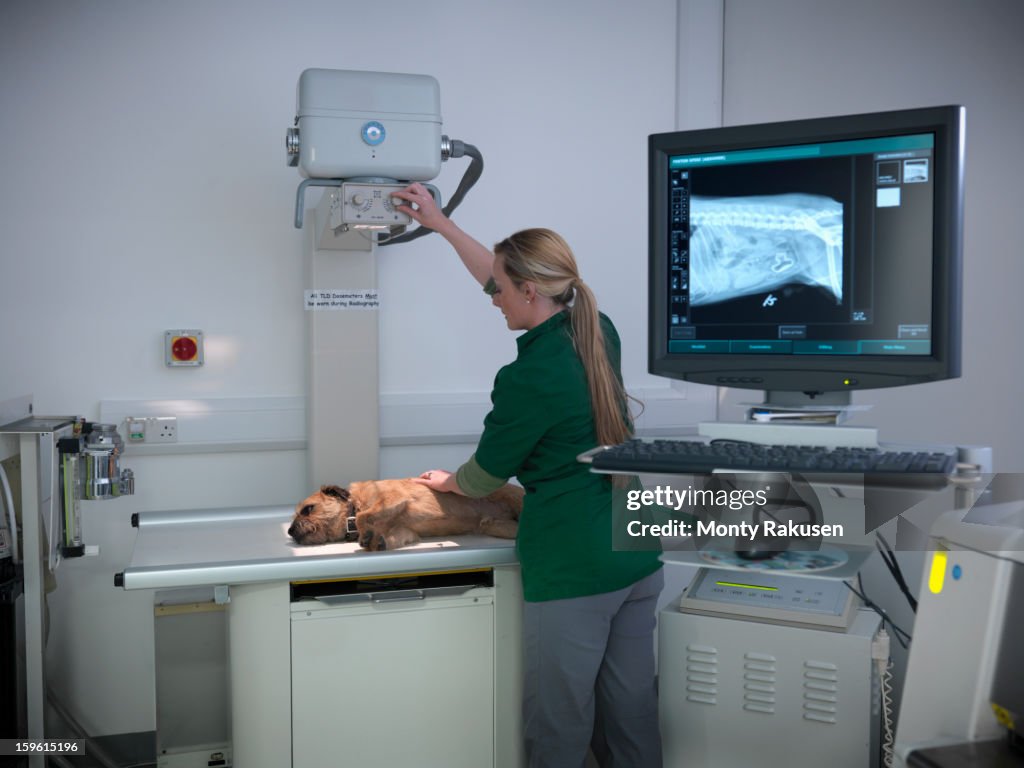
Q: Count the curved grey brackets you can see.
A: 2